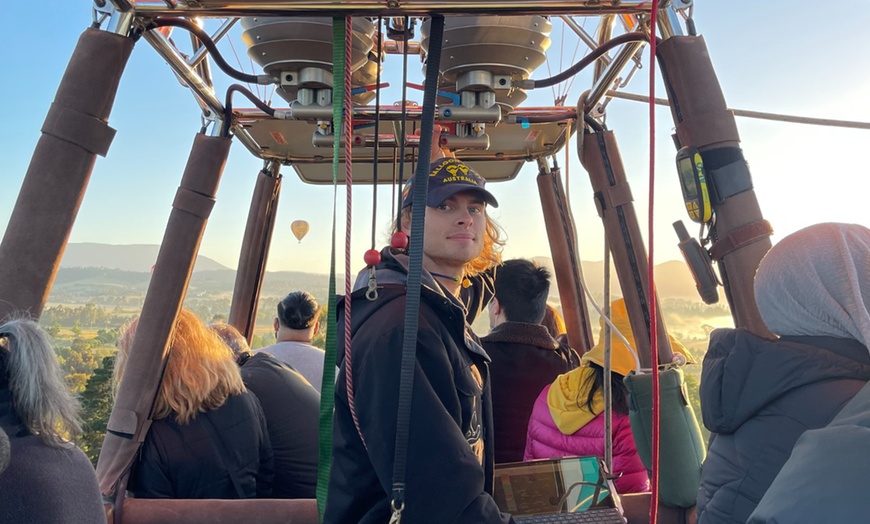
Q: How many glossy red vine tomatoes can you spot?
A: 0